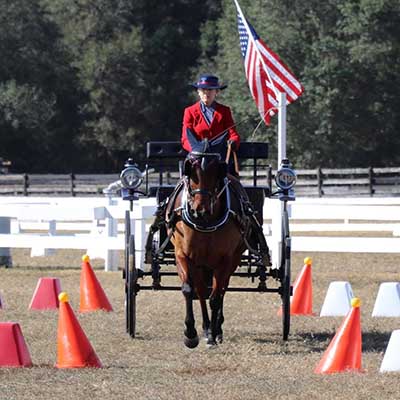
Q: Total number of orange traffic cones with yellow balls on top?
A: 4